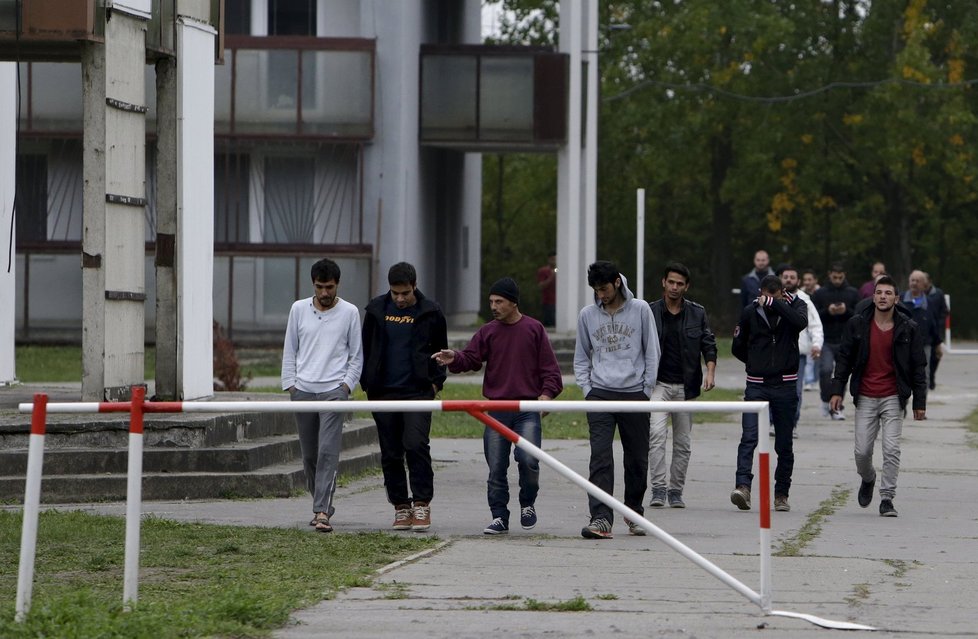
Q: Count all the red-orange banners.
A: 0